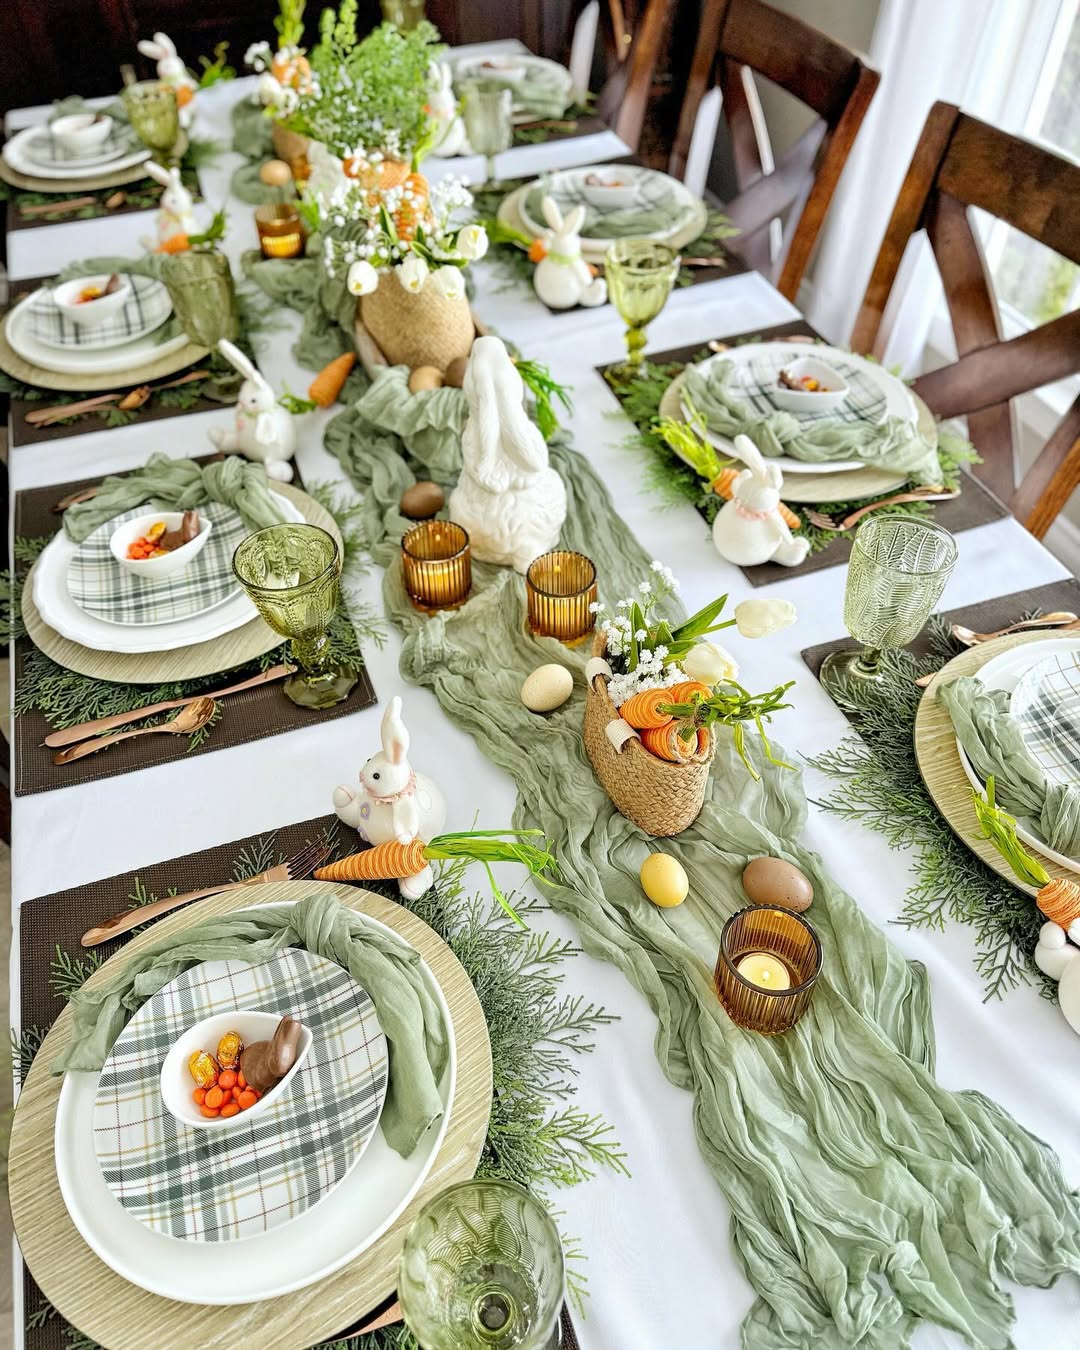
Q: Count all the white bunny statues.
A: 9